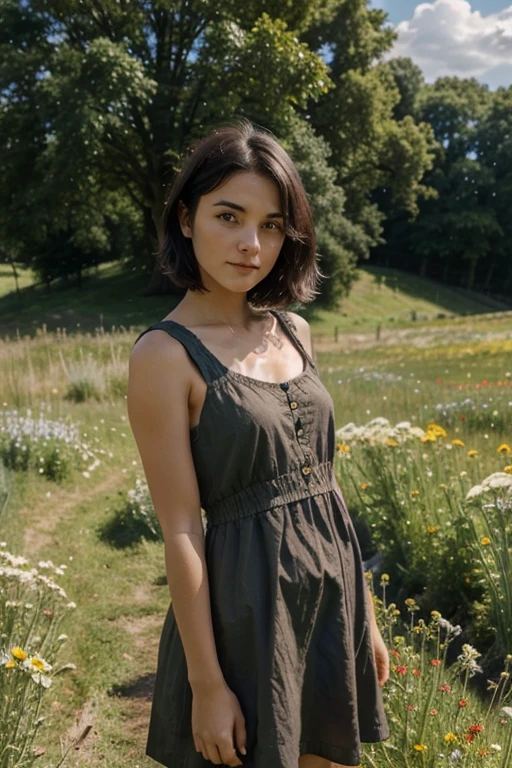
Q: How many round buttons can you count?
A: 3